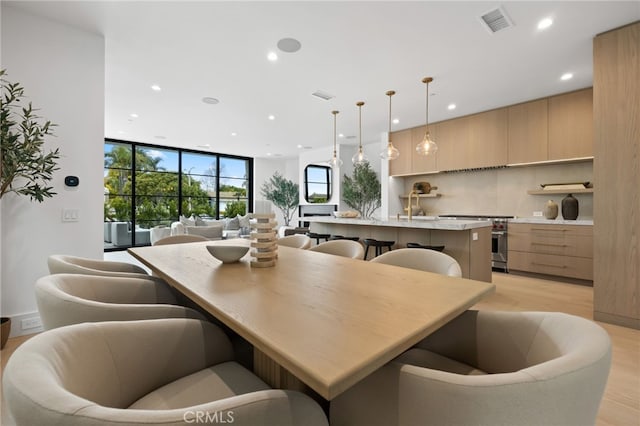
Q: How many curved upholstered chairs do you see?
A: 8